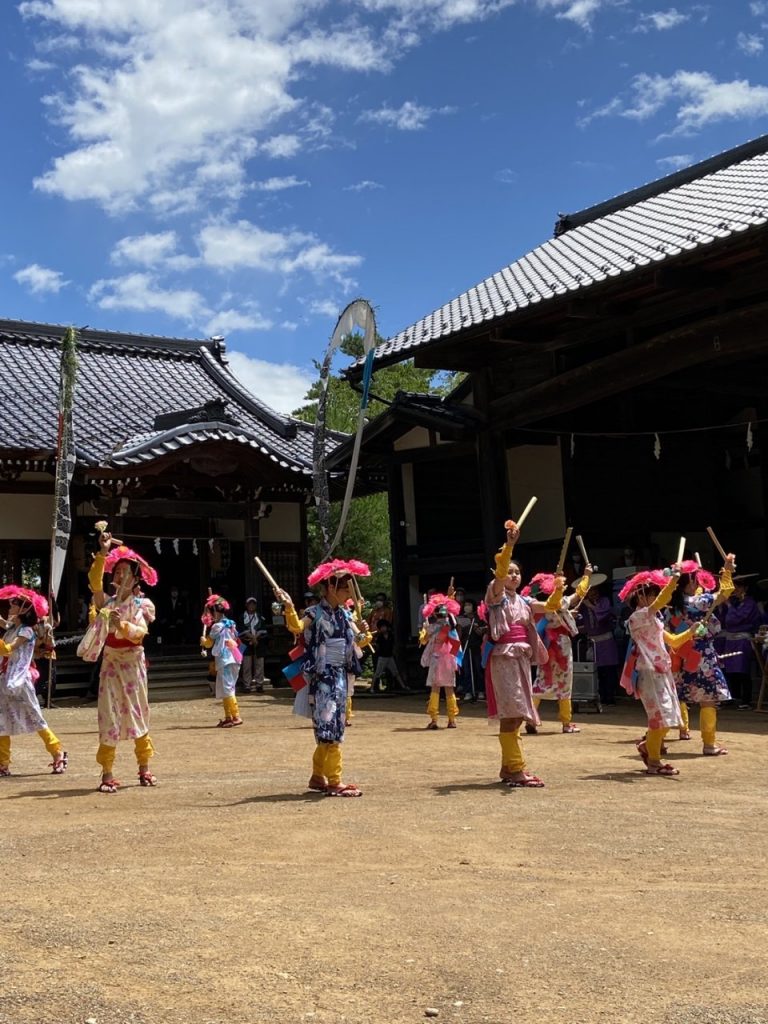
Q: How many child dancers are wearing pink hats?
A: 8